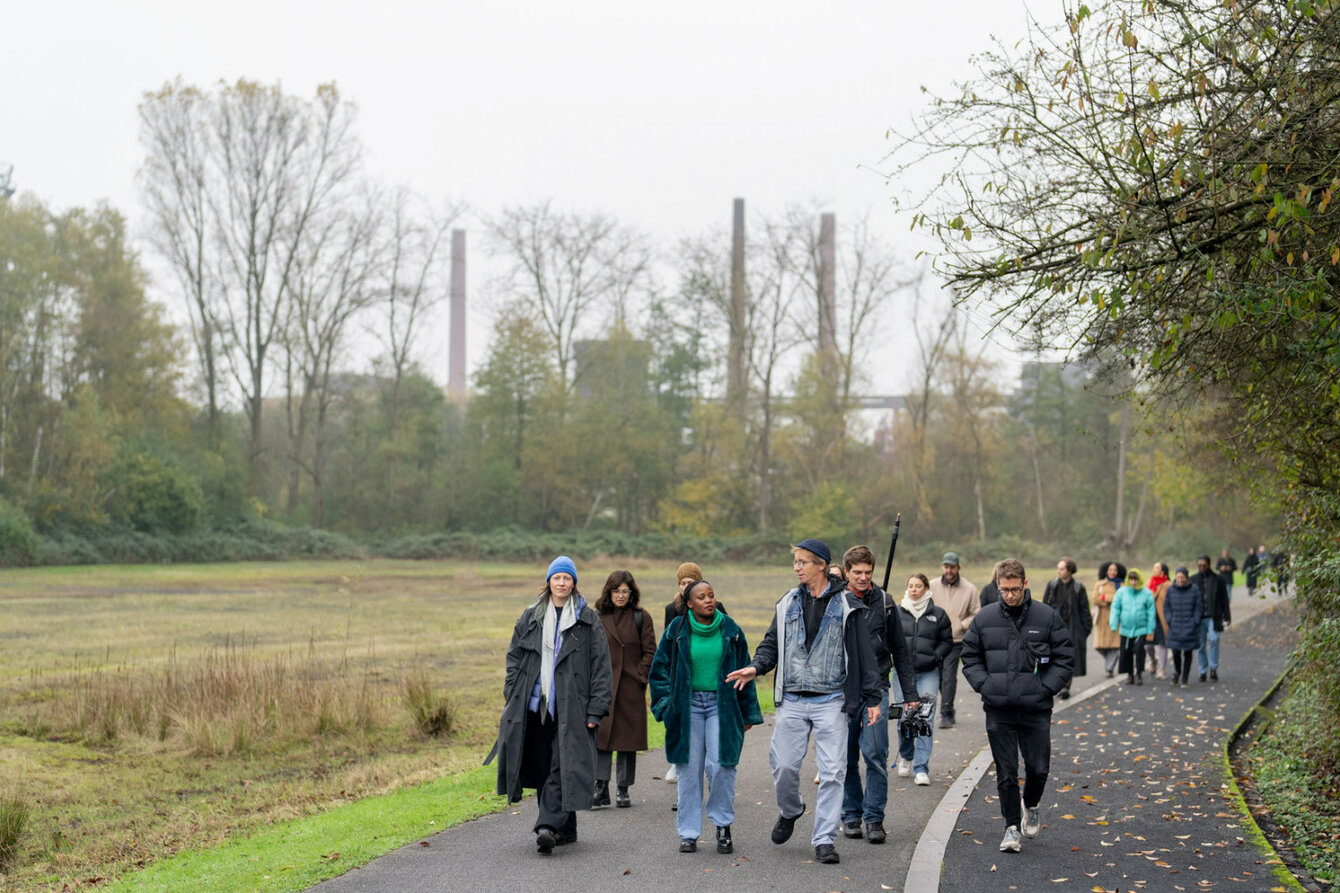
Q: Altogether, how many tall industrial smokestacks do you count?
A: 3